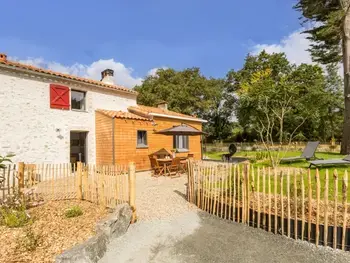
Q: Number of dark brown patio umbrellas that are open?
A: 1